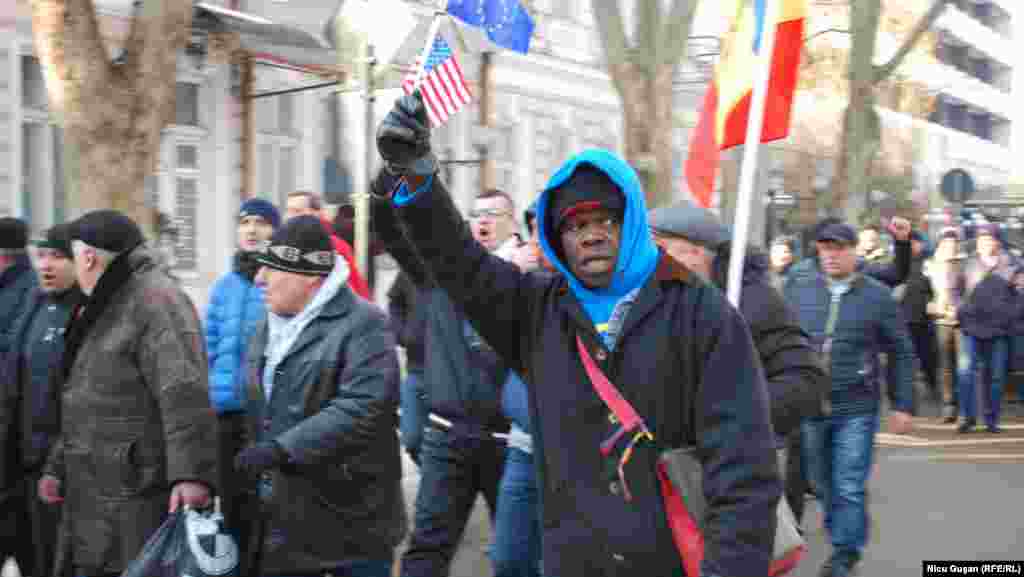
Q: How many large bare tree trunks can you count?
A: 3